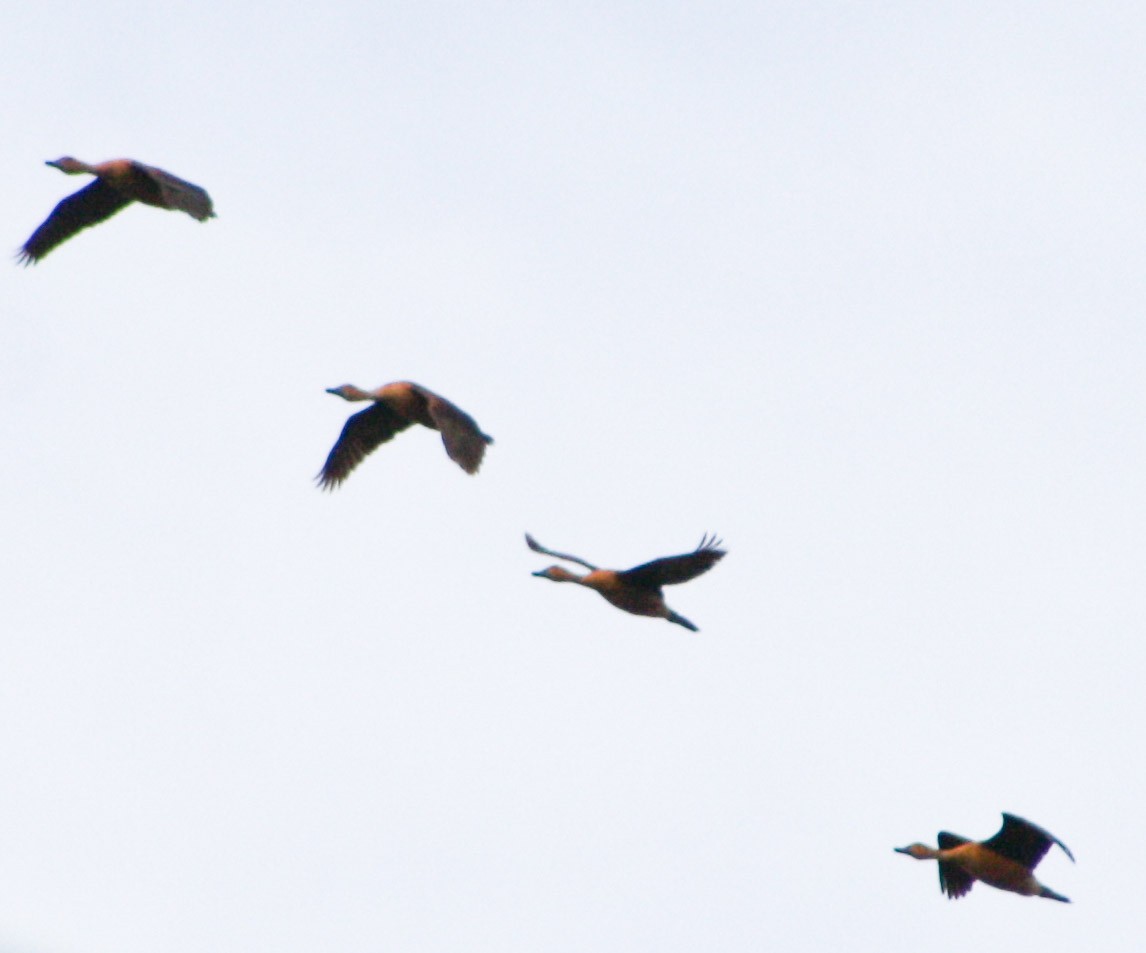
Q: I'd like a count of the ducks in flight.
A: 4